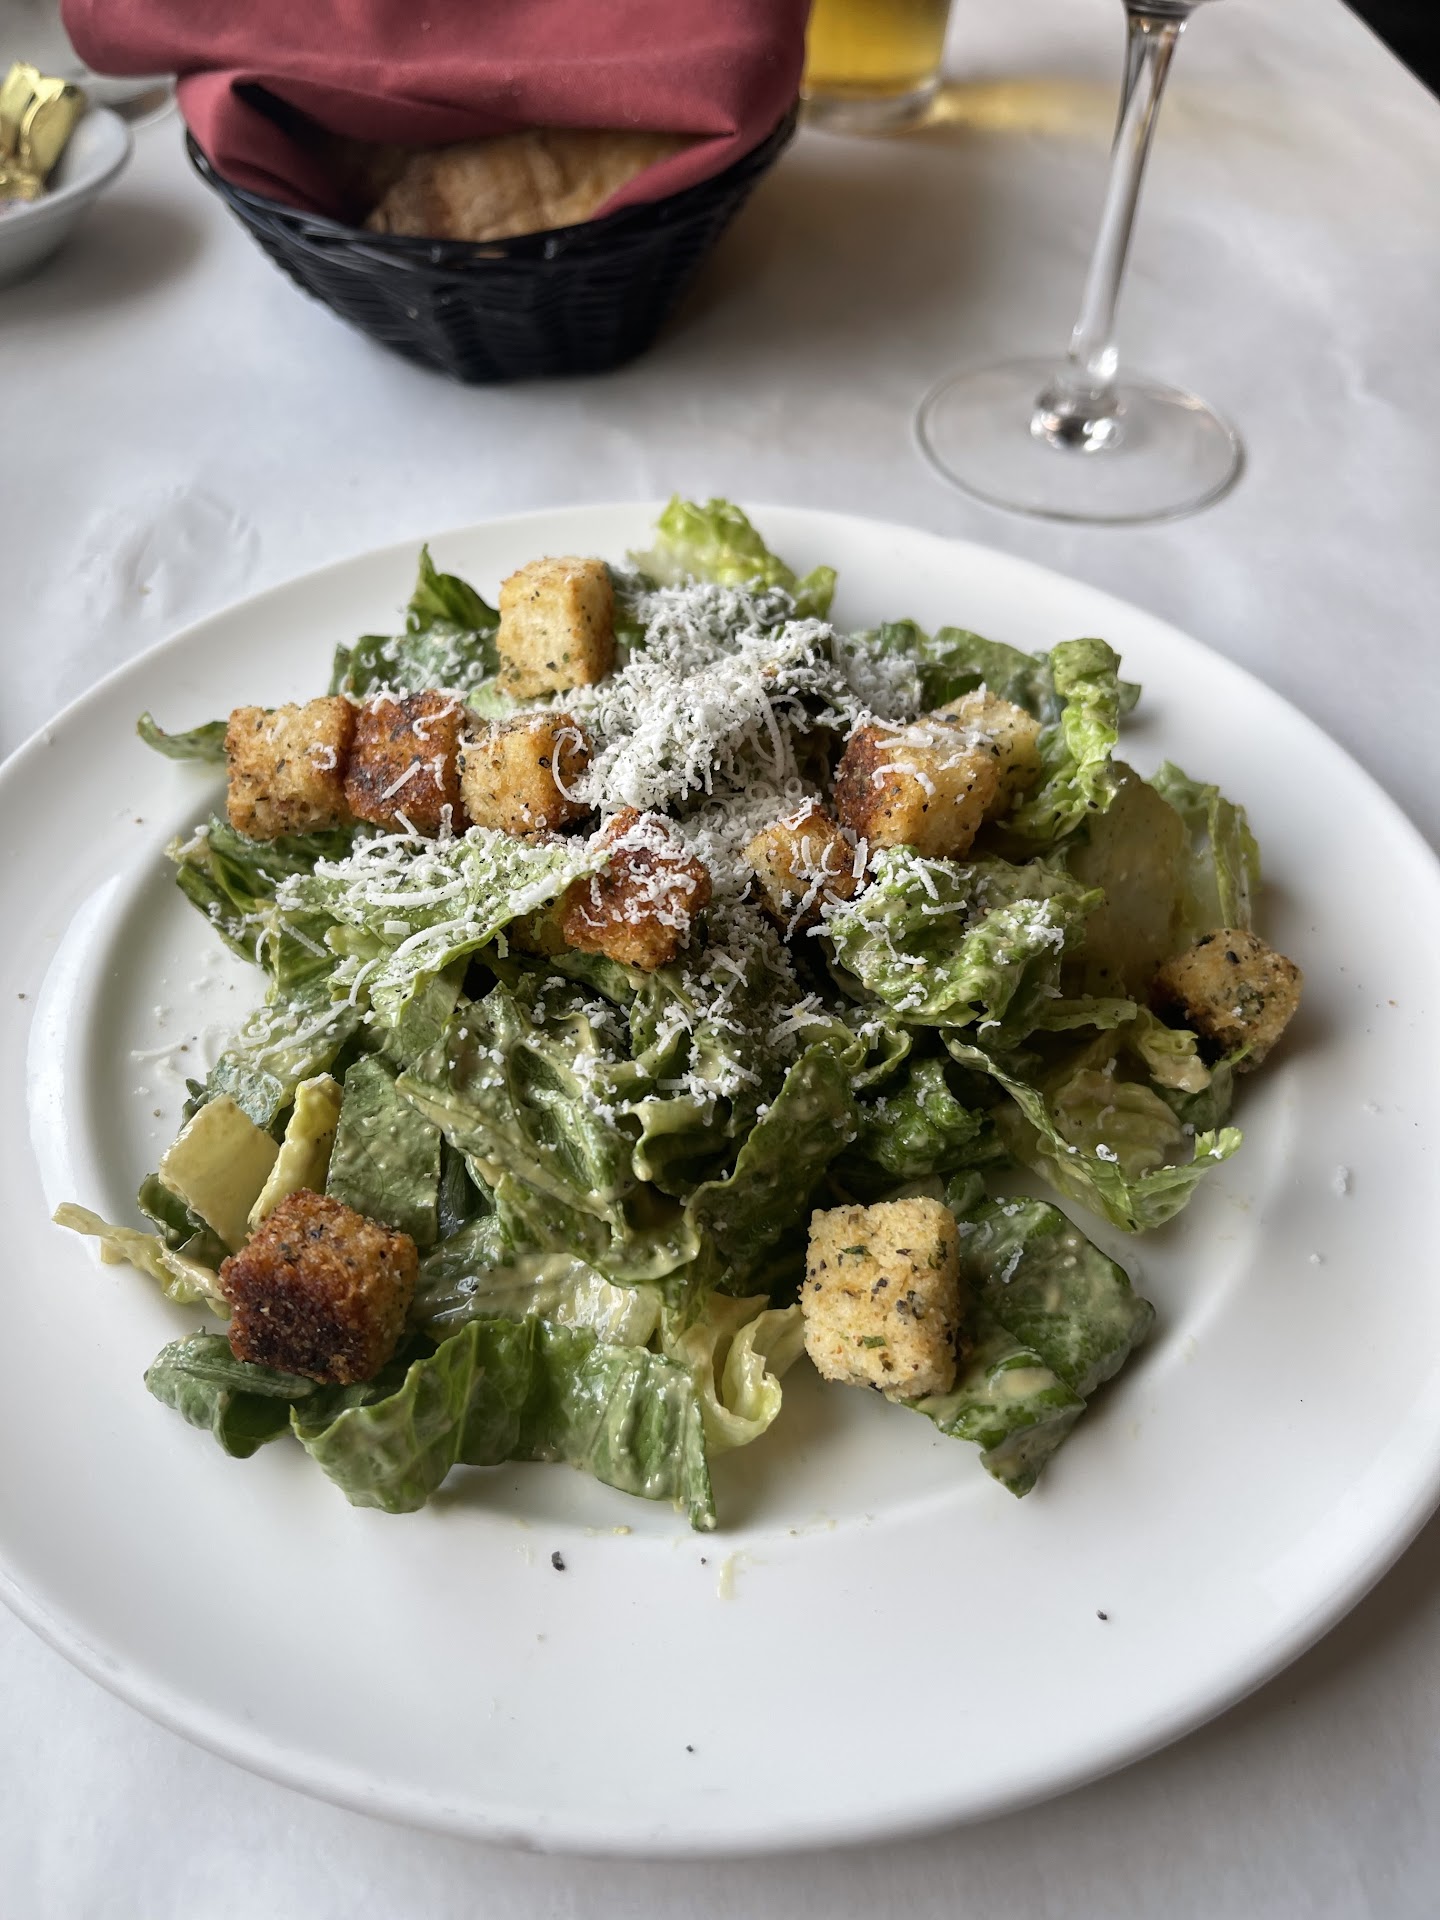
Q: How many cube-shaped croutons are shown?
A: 11